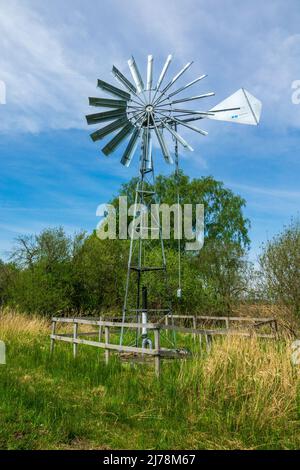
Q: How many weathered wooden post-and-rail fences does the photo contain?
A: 1